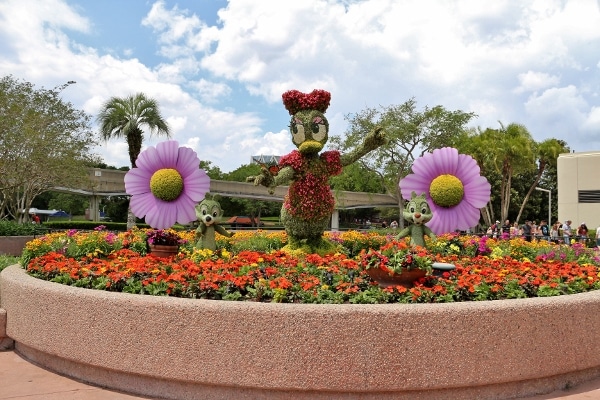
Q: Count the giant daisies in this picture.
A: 2